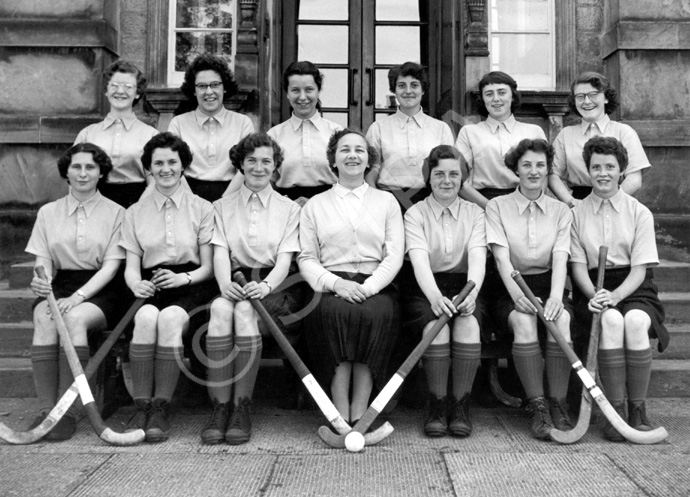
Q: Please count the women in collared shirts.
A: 13